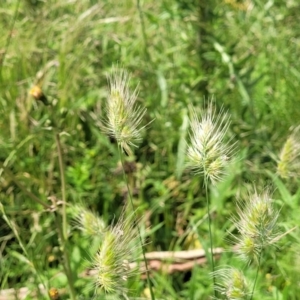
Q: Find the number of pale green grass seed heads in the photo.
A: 7